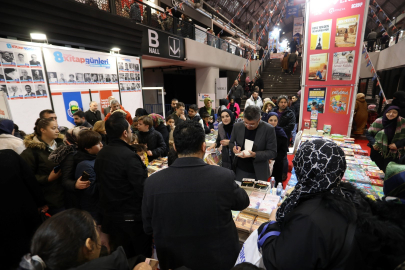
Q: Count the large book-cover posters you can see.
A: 6